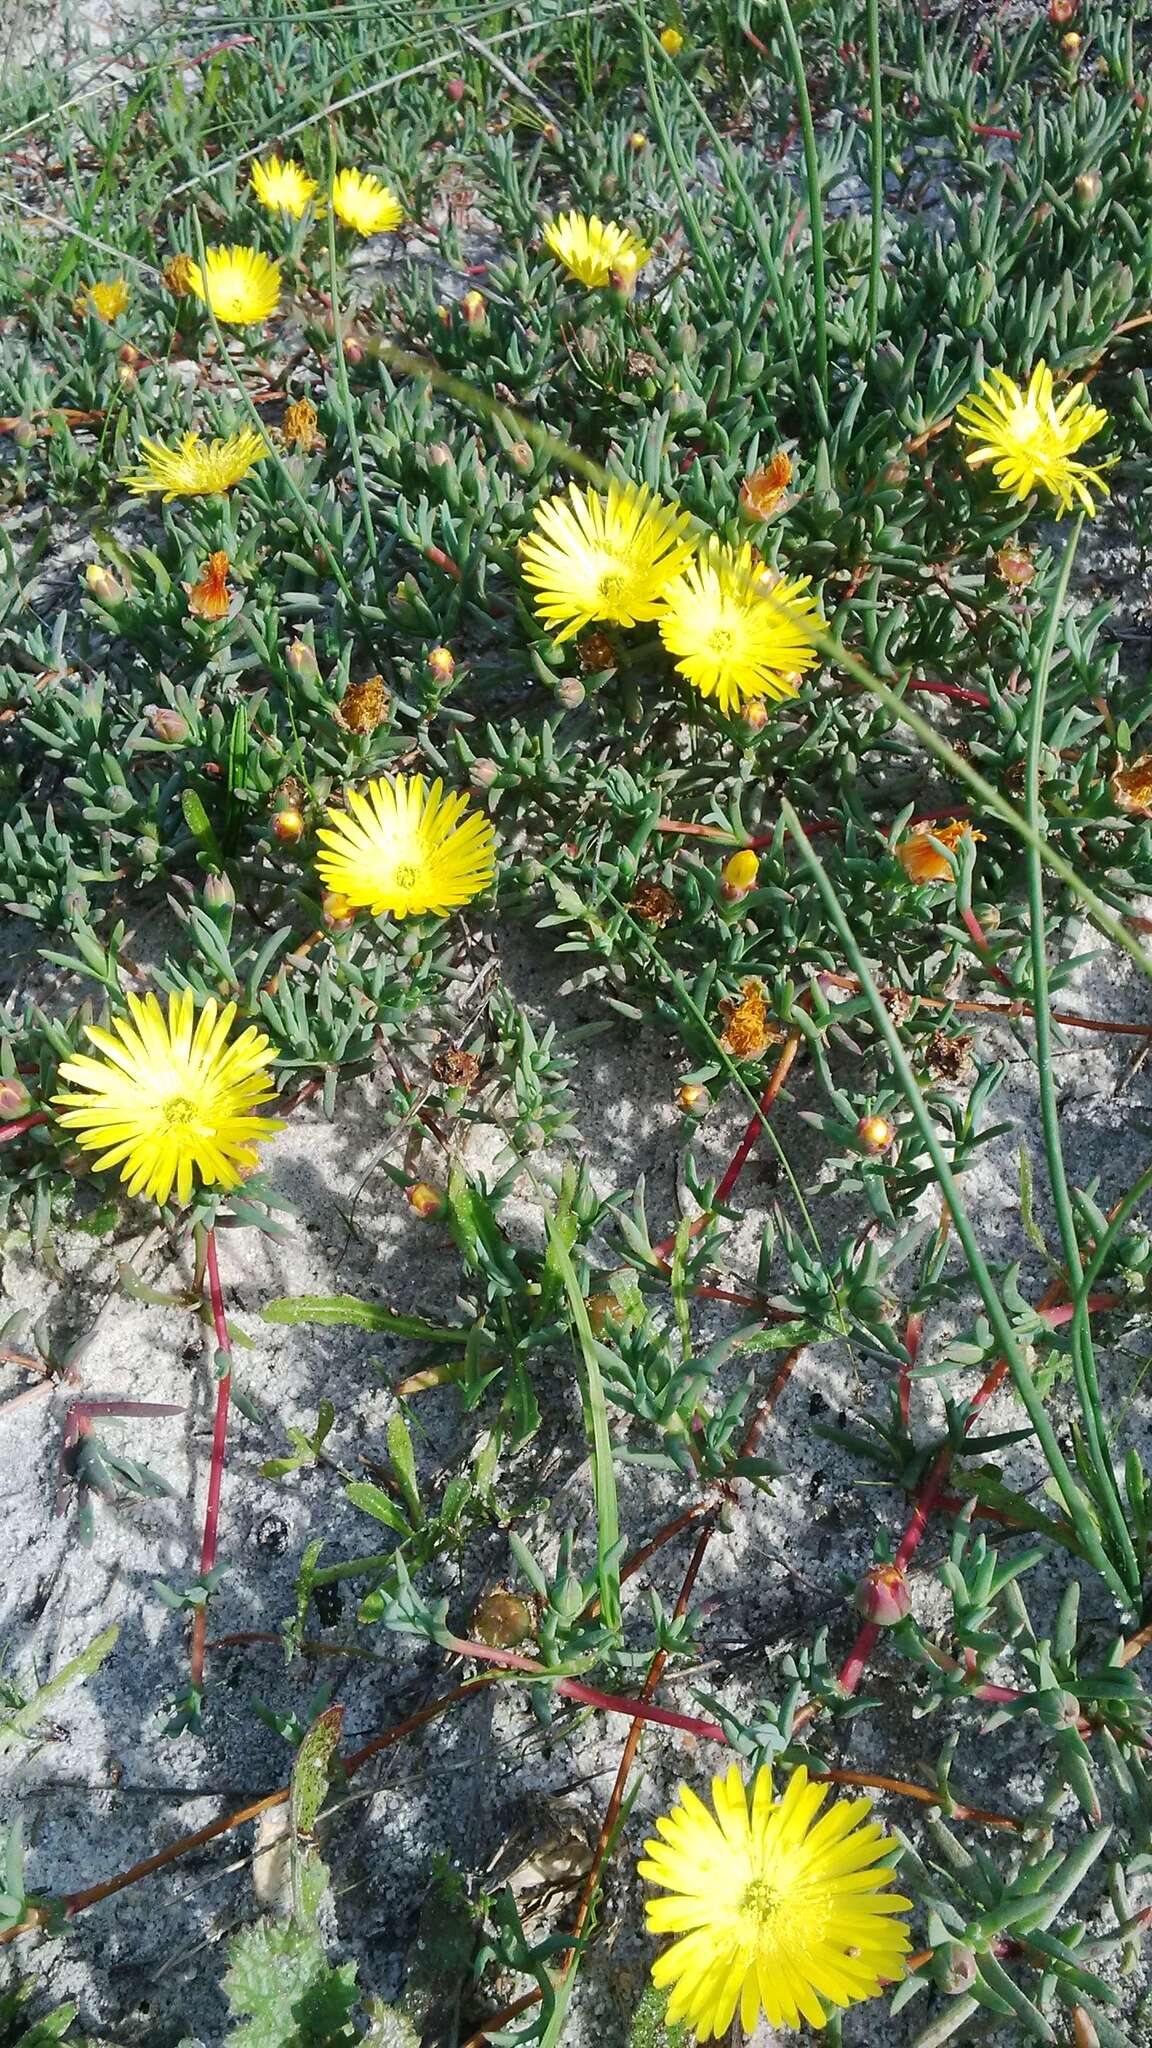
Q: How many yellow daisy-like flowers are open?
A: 11